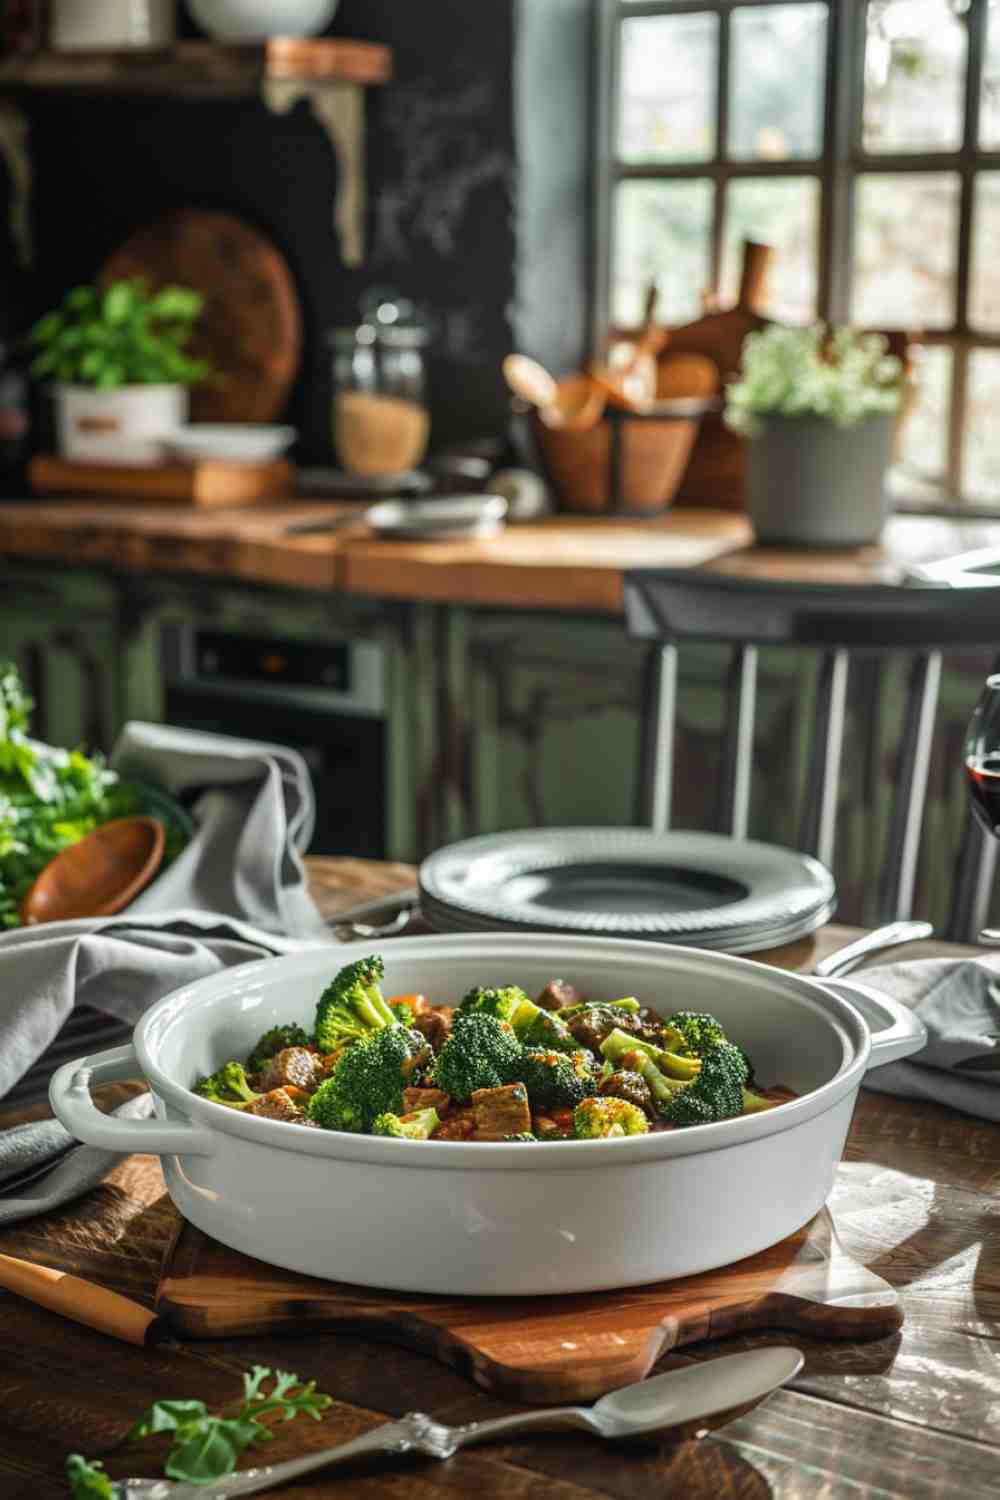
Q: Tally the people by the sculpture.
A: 0